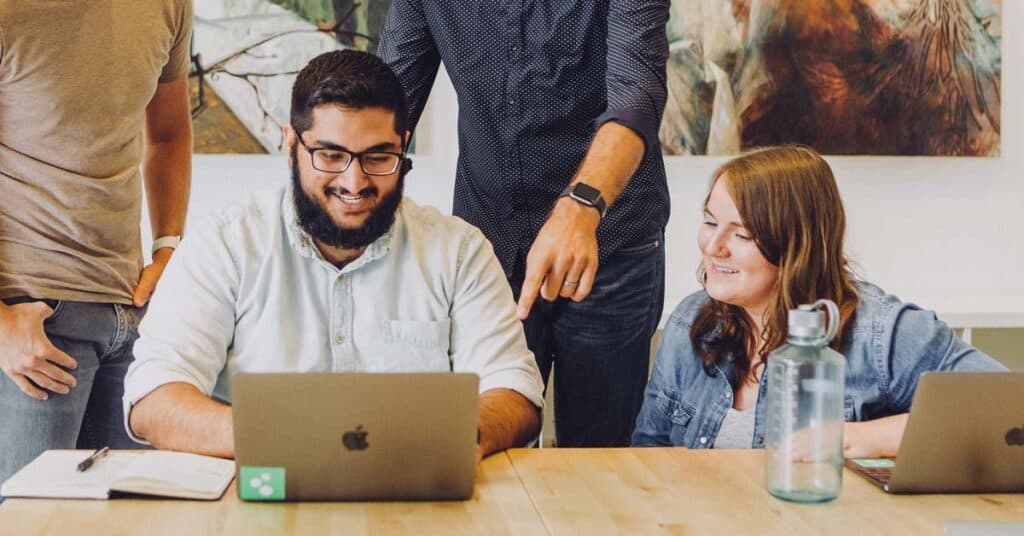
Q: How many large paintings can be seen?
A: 2